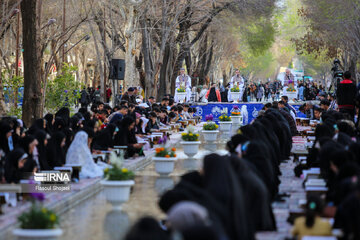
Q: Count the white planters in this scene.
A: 10